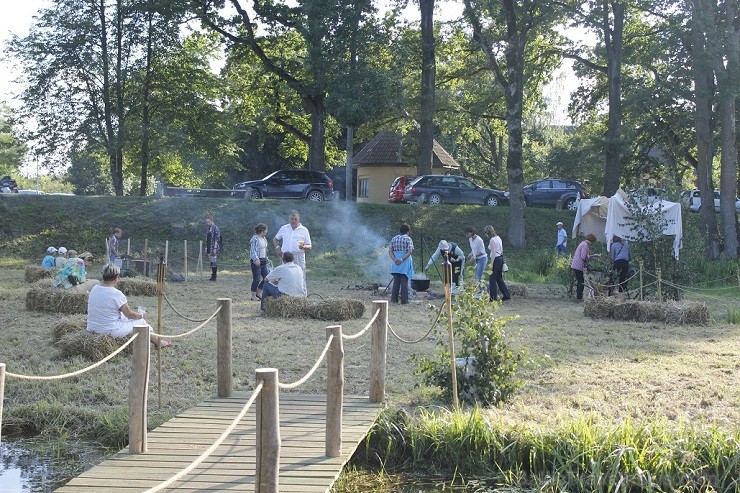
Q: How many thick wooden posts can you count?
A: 6